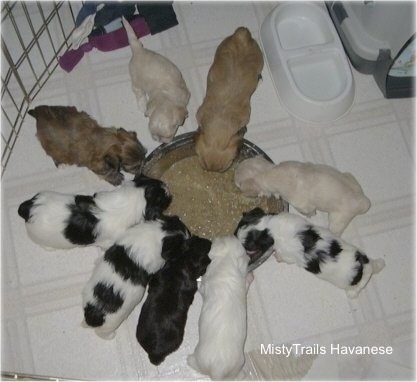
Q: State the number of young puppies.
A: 9